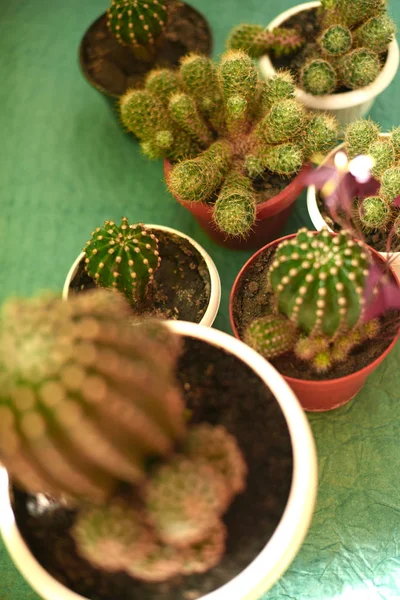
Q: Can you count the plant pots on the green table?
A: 7